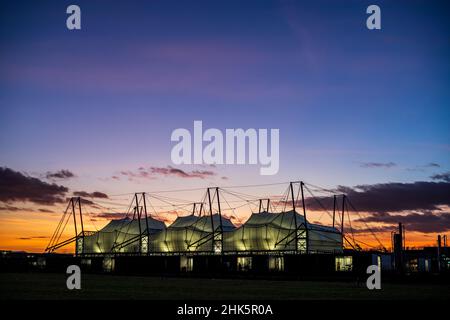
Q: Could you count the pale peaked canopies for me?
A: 3